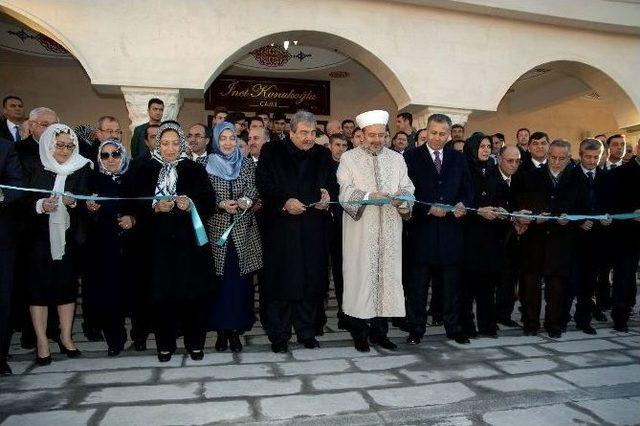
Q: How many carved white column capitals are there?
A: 2